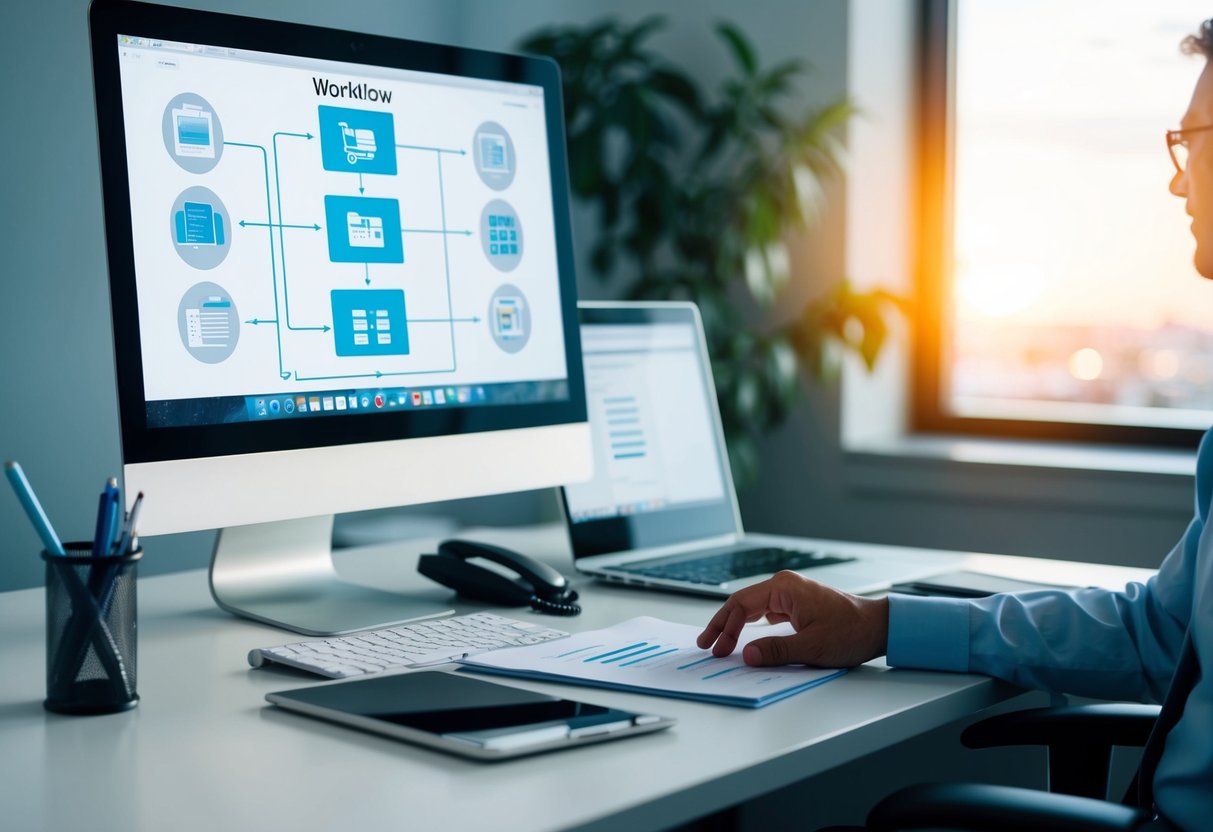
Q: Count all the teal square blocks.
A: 3